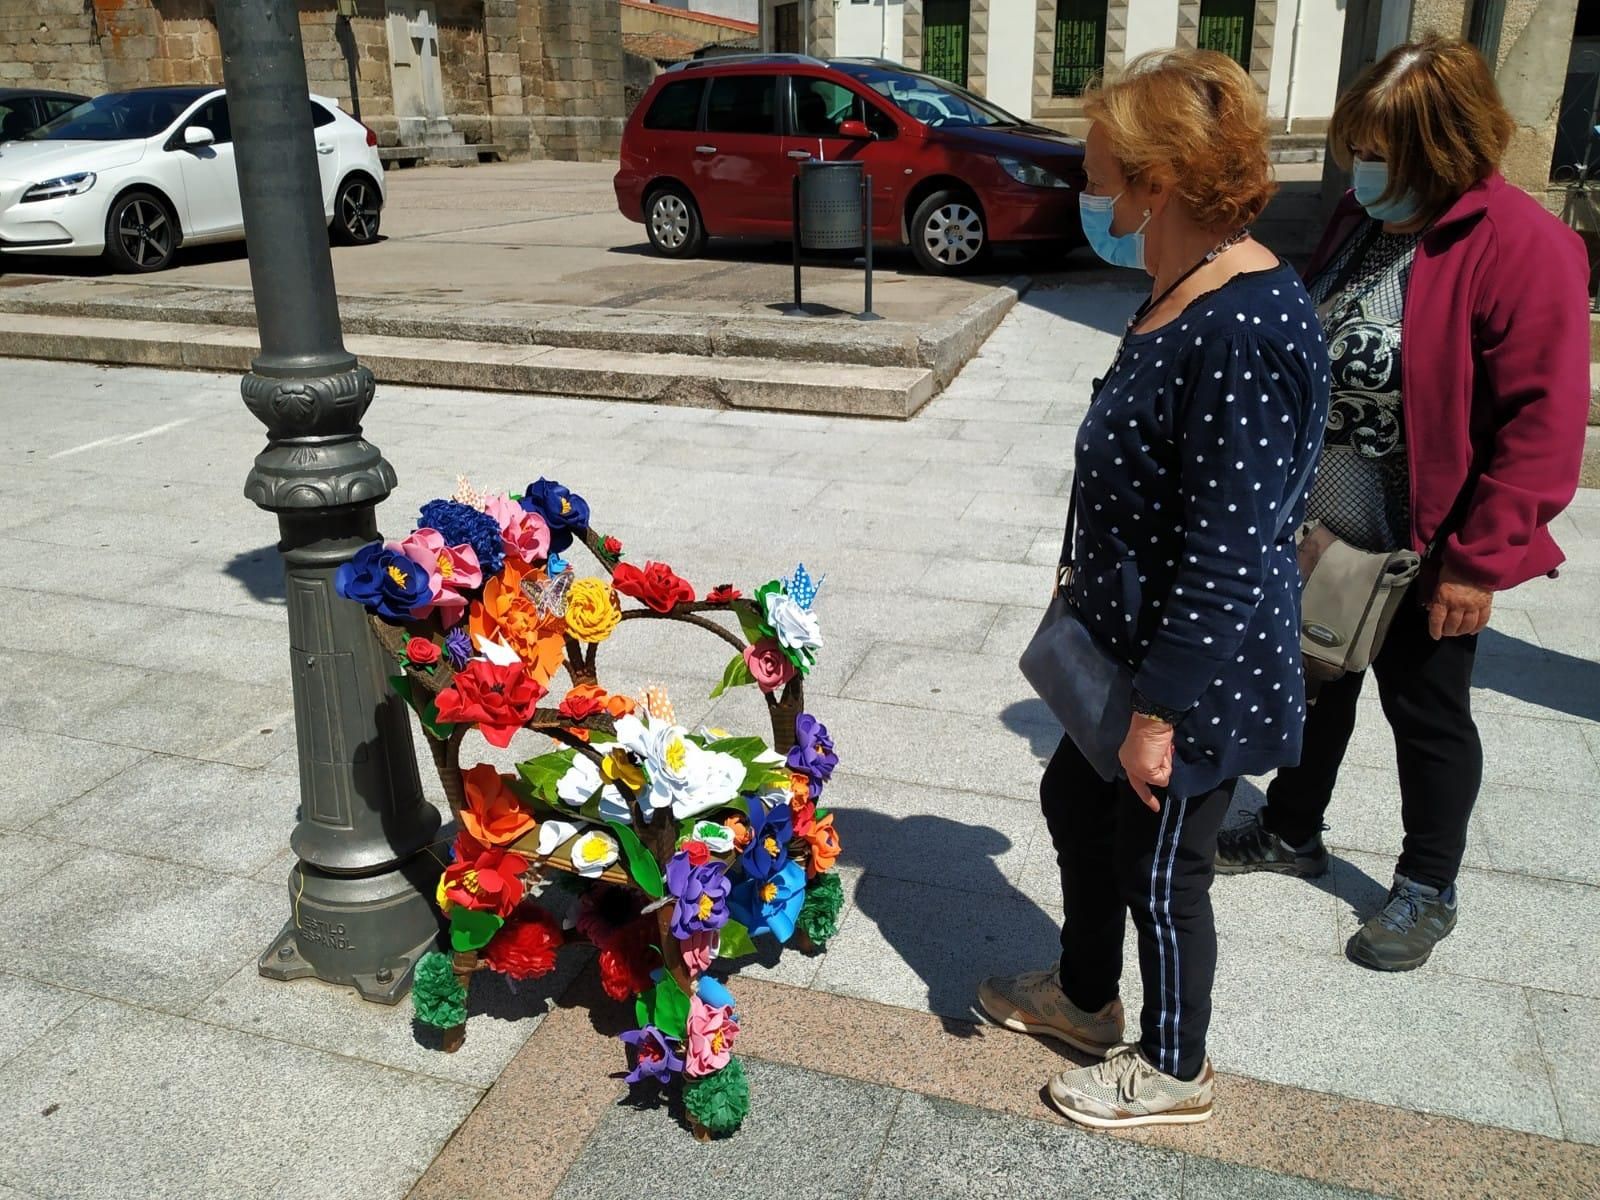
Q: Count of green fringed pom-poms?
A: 3